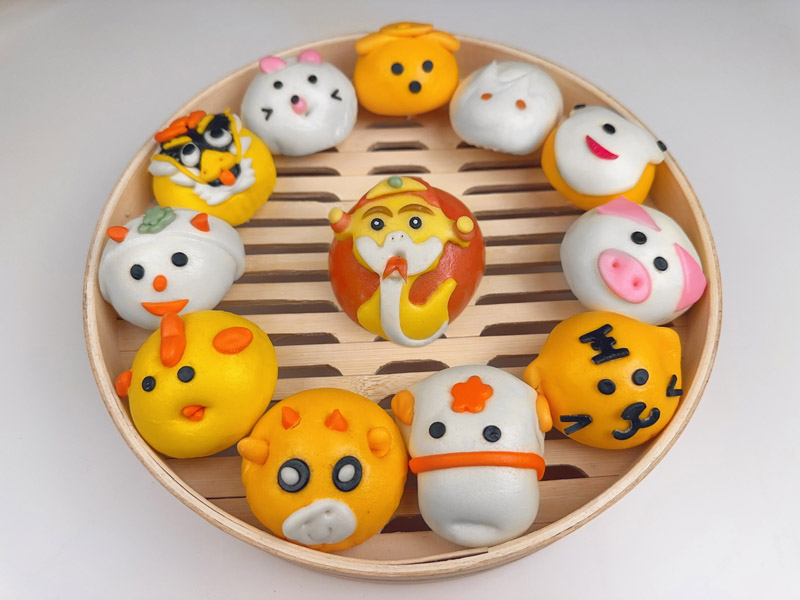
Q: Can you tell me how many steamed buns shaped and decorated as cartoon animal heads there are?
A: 12